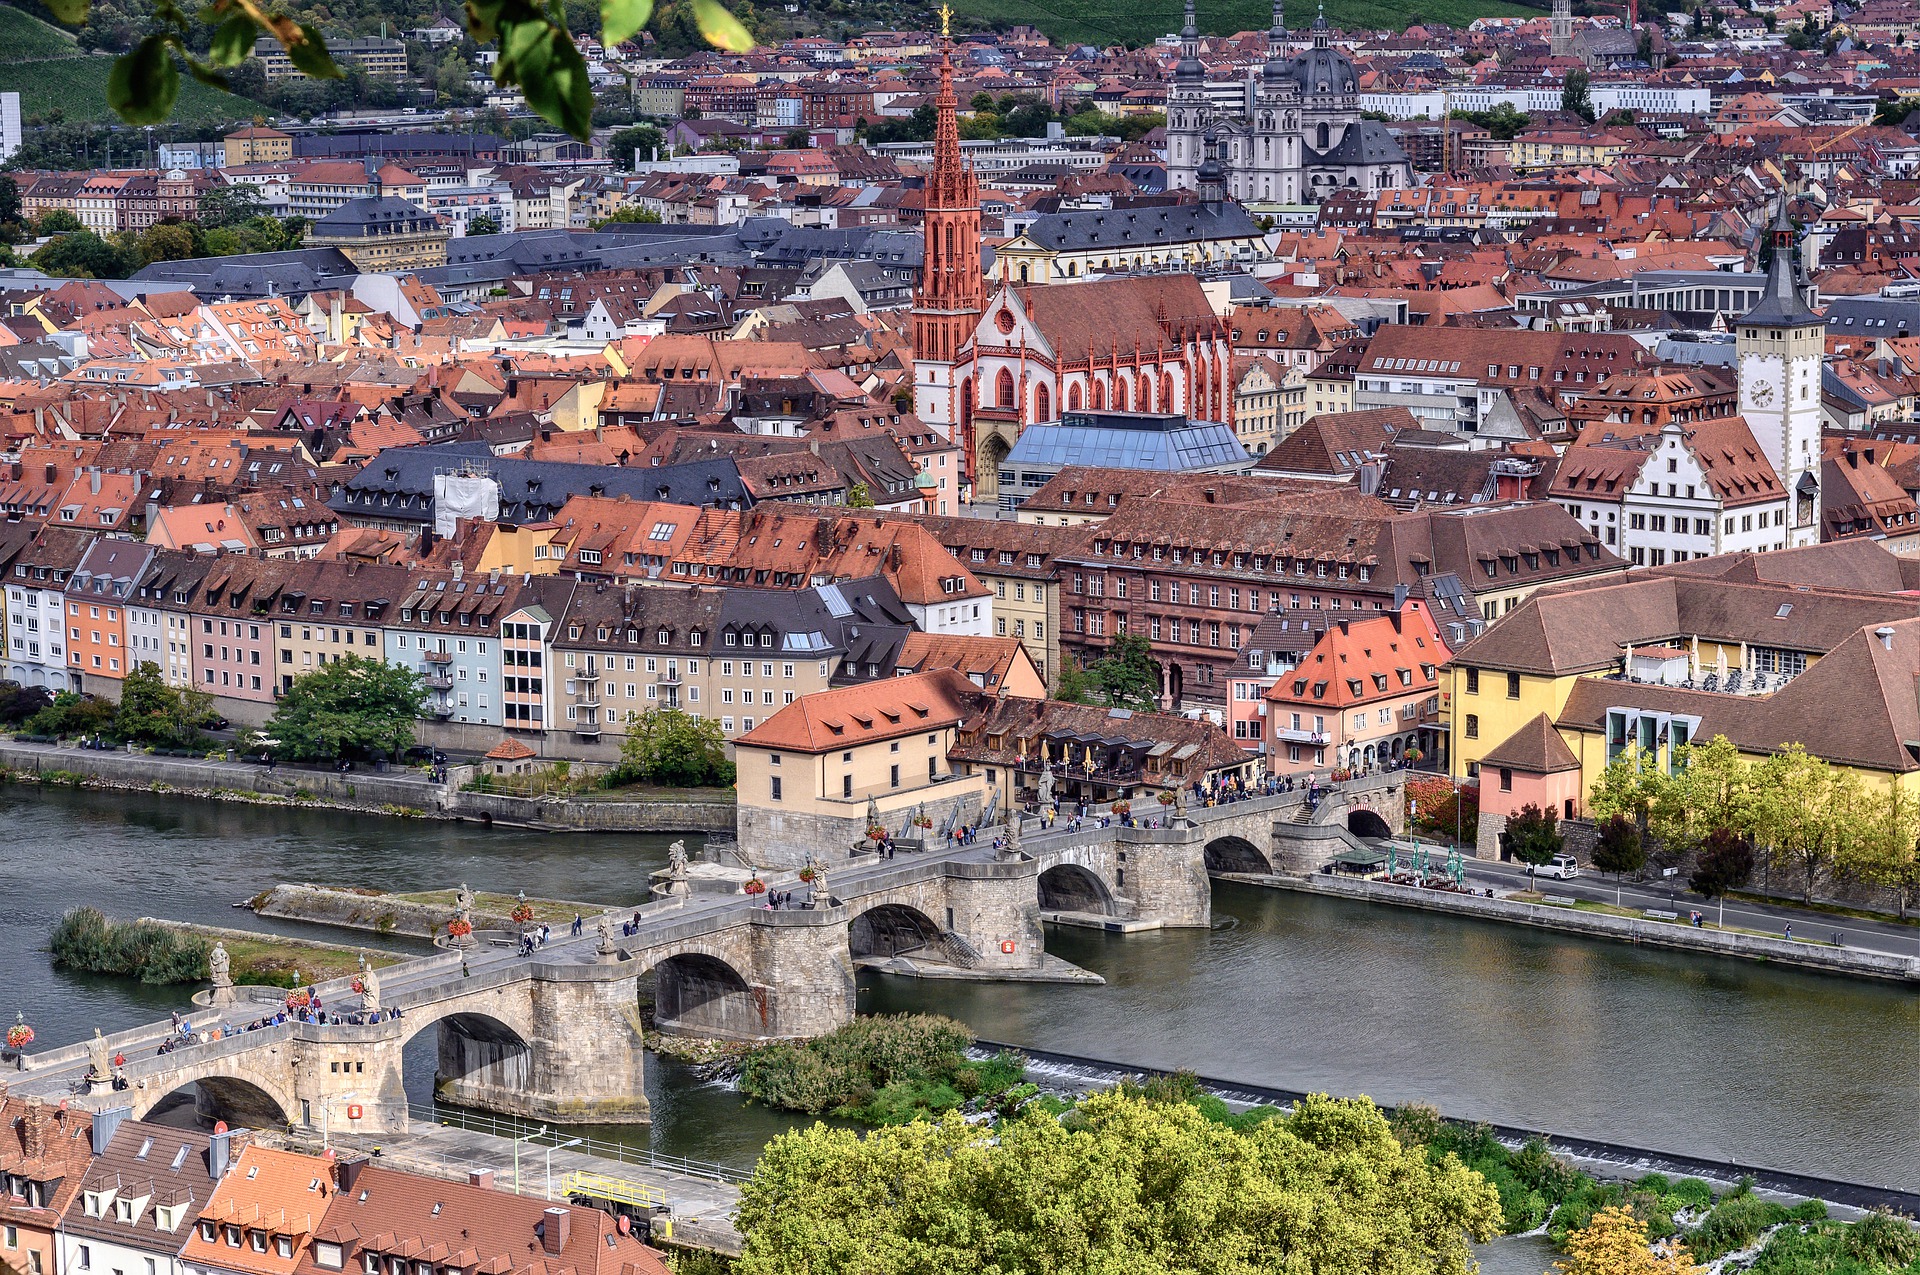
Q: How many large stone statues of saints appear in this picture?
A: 11